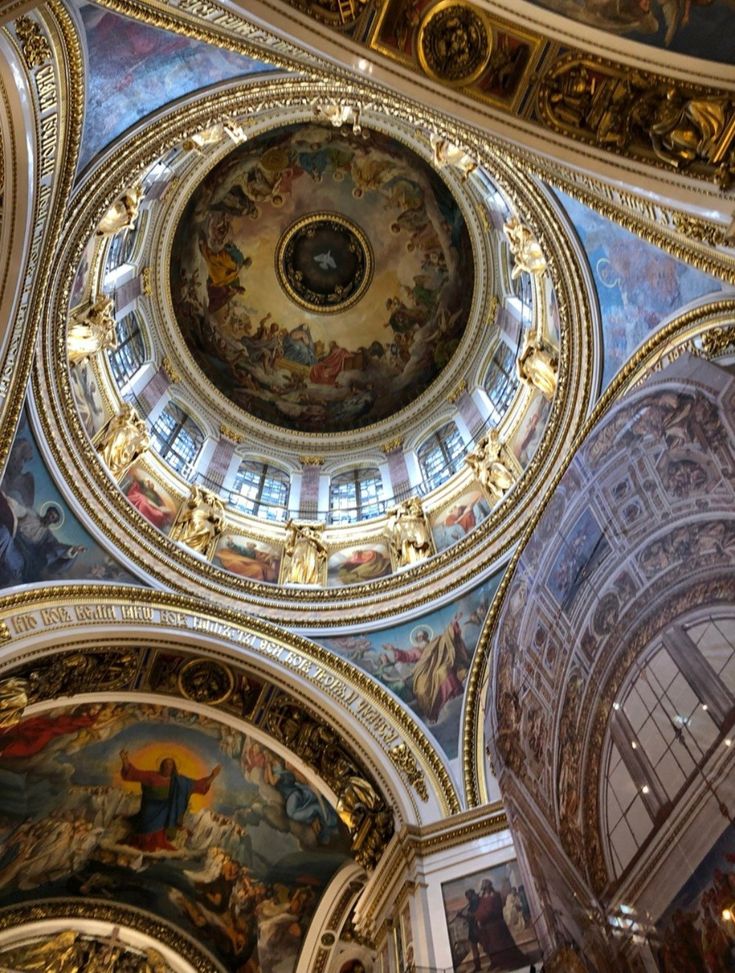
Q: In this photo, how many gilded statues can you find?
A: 12